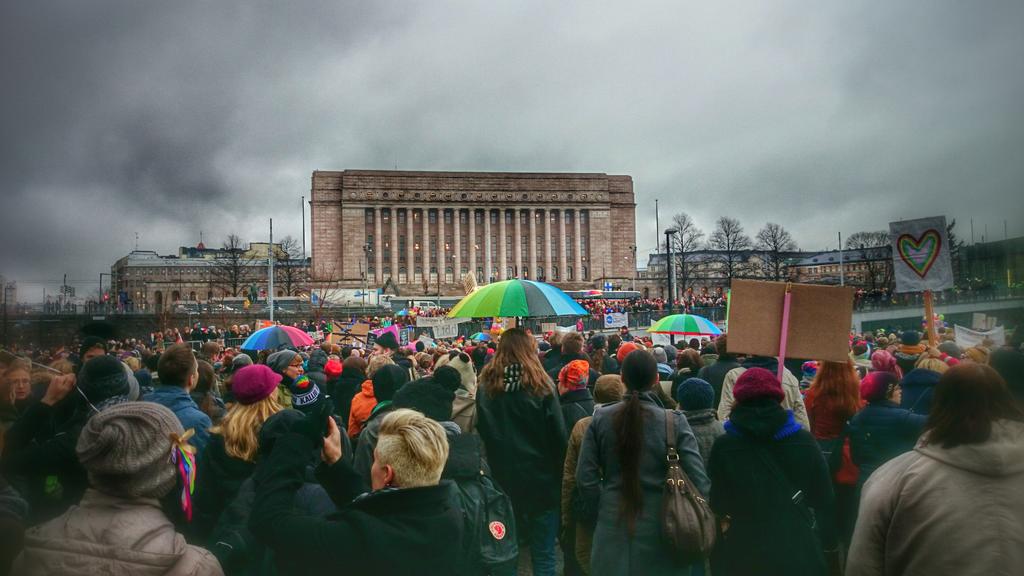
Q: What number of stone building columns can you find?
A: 14